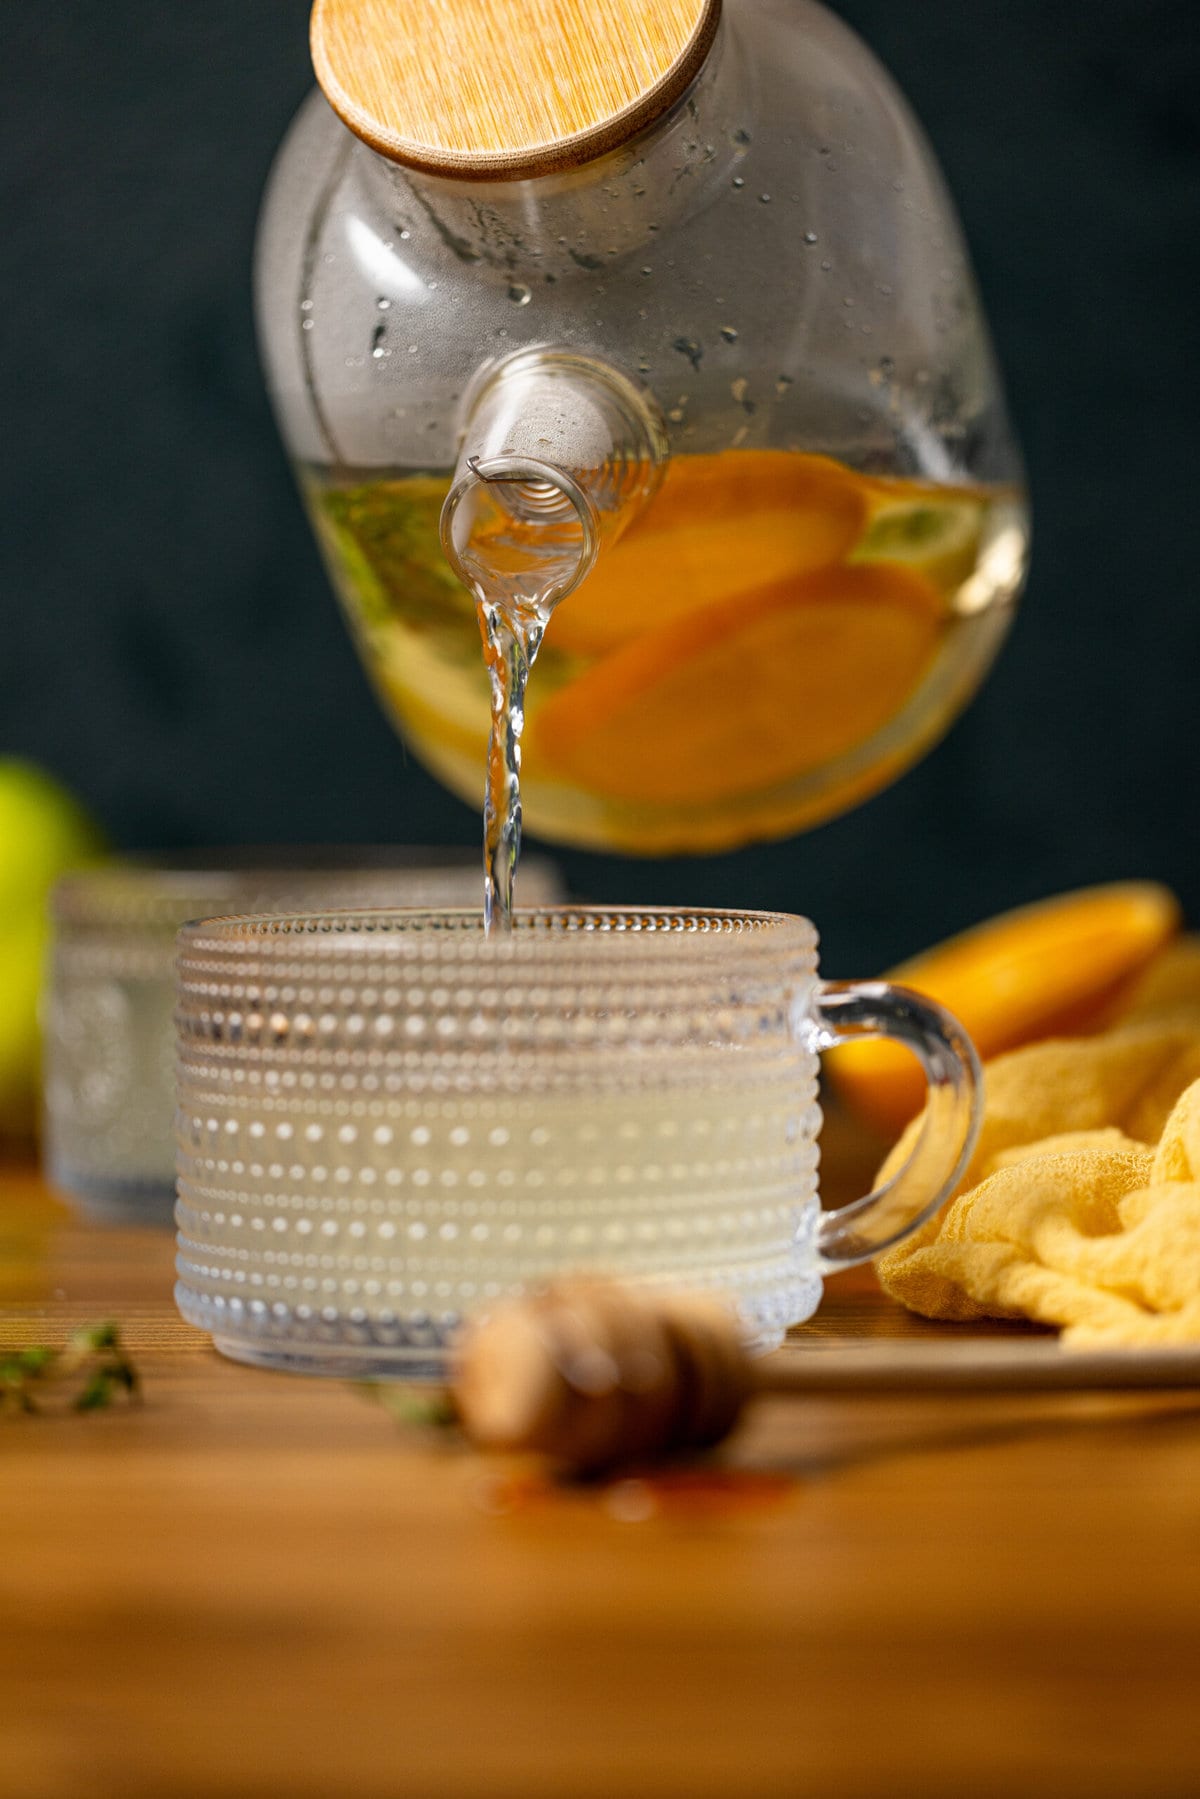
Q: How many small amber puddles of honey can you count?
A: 1